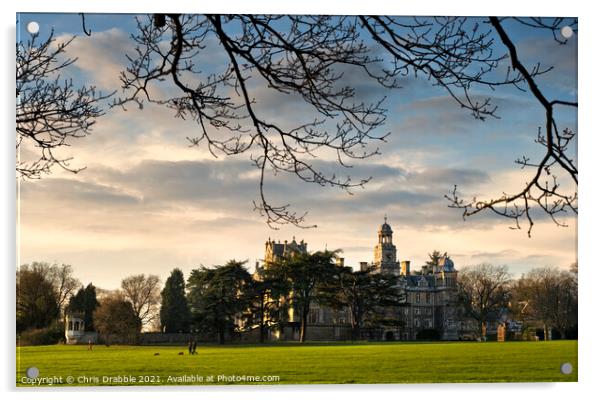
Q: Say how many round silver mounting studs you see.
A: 4